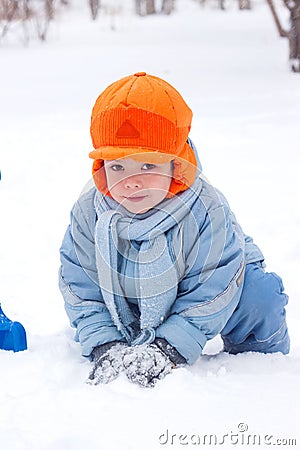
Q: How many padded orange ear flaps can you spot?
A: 2